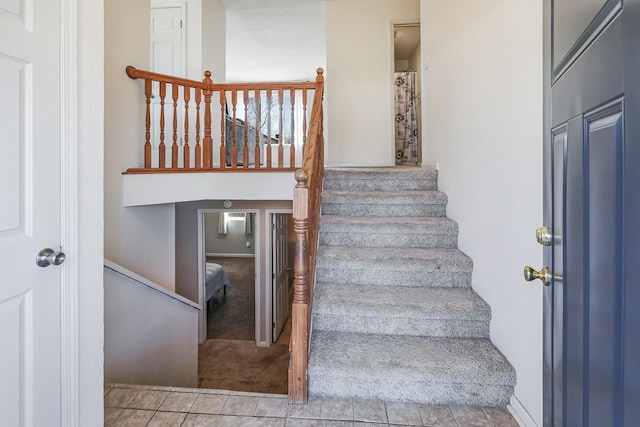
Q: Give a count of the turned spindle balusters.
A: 13